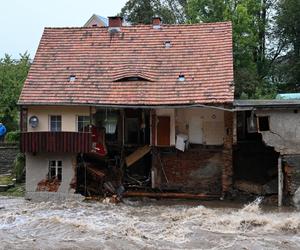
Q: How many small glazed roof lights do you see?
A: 3